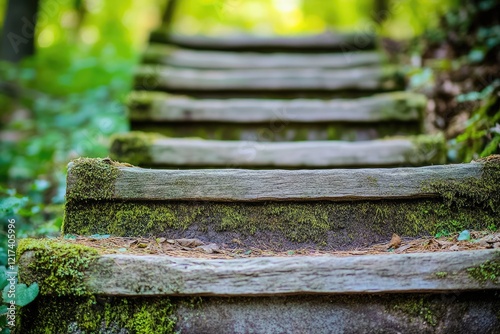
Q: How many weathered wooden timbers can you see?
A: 7